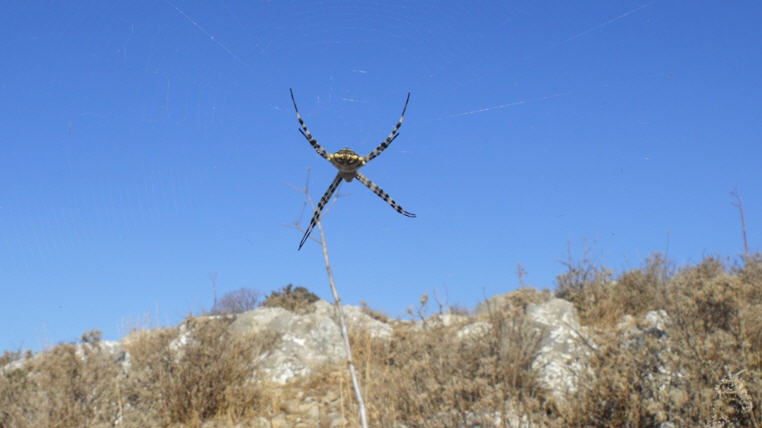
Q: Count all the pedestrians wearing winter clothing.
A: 0